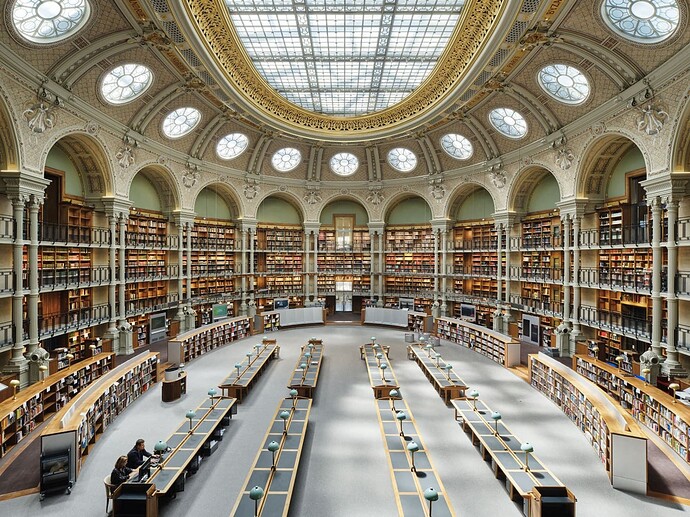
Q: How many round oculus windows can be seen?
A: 11